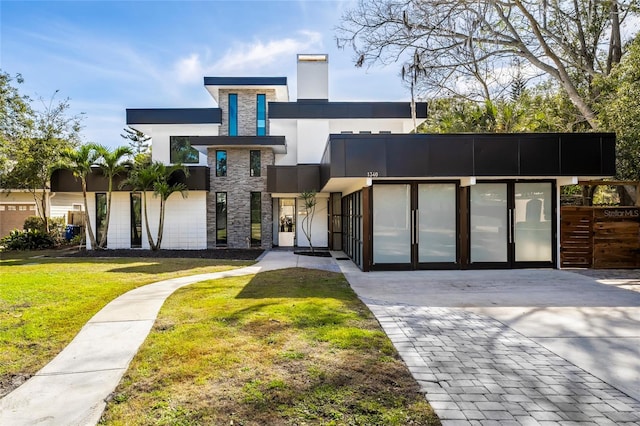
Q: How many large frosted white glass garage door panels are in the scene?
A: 4